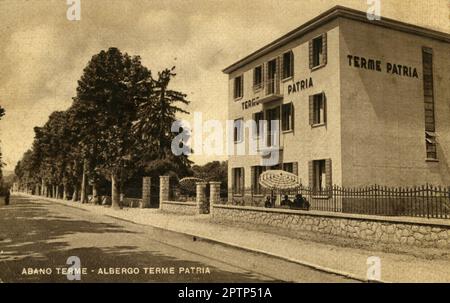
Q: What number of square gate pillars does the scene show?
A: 4